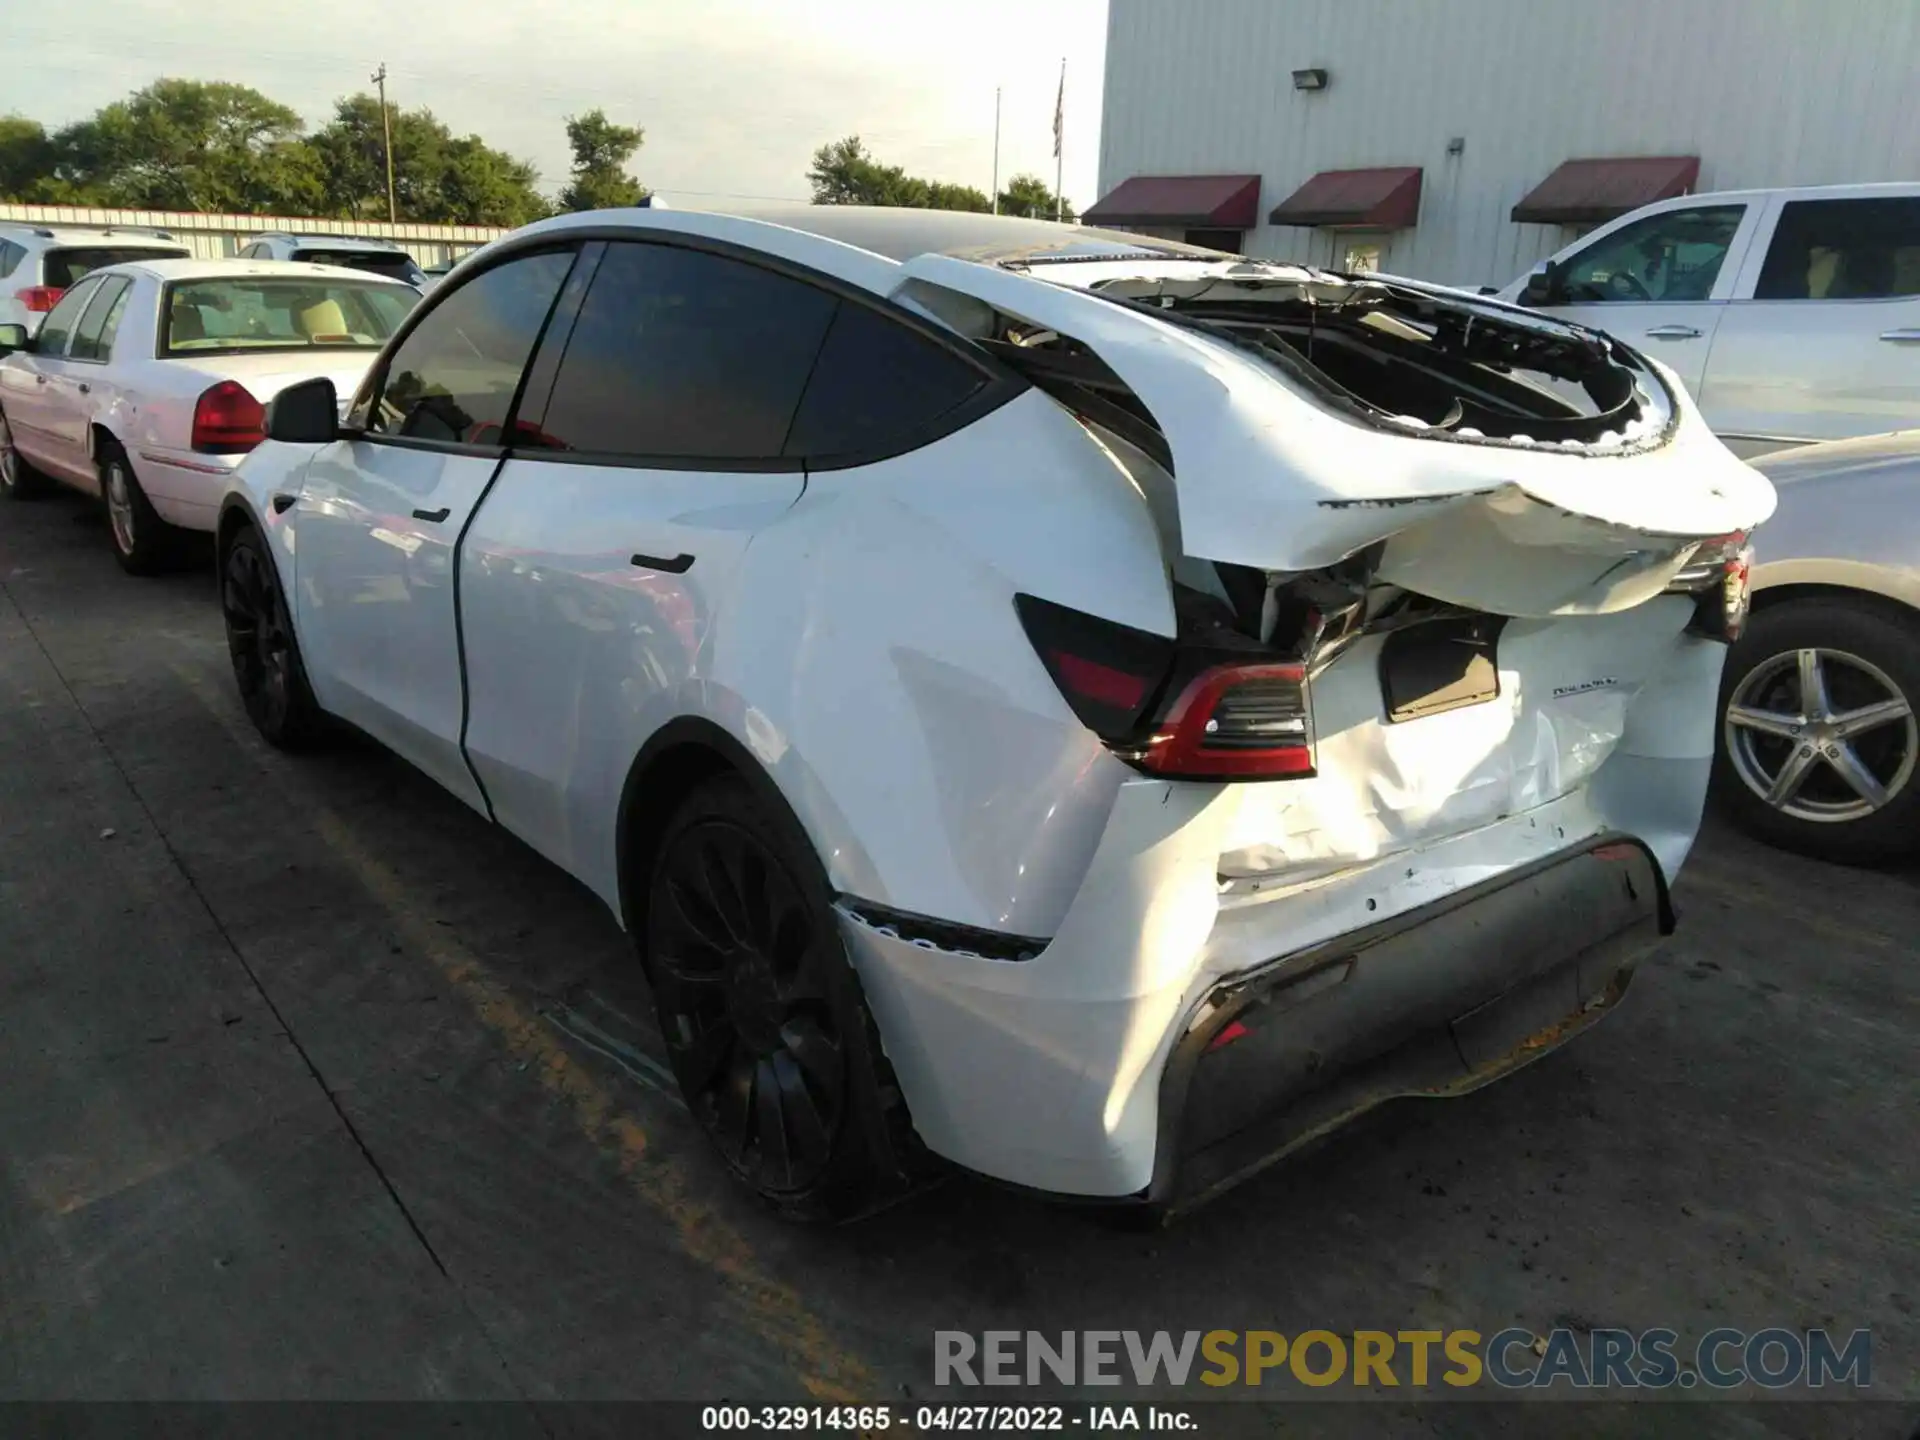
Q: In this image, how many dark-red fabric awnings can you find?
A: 3